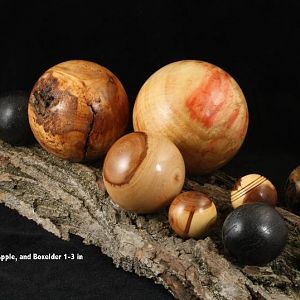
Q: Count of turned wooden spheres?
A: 8